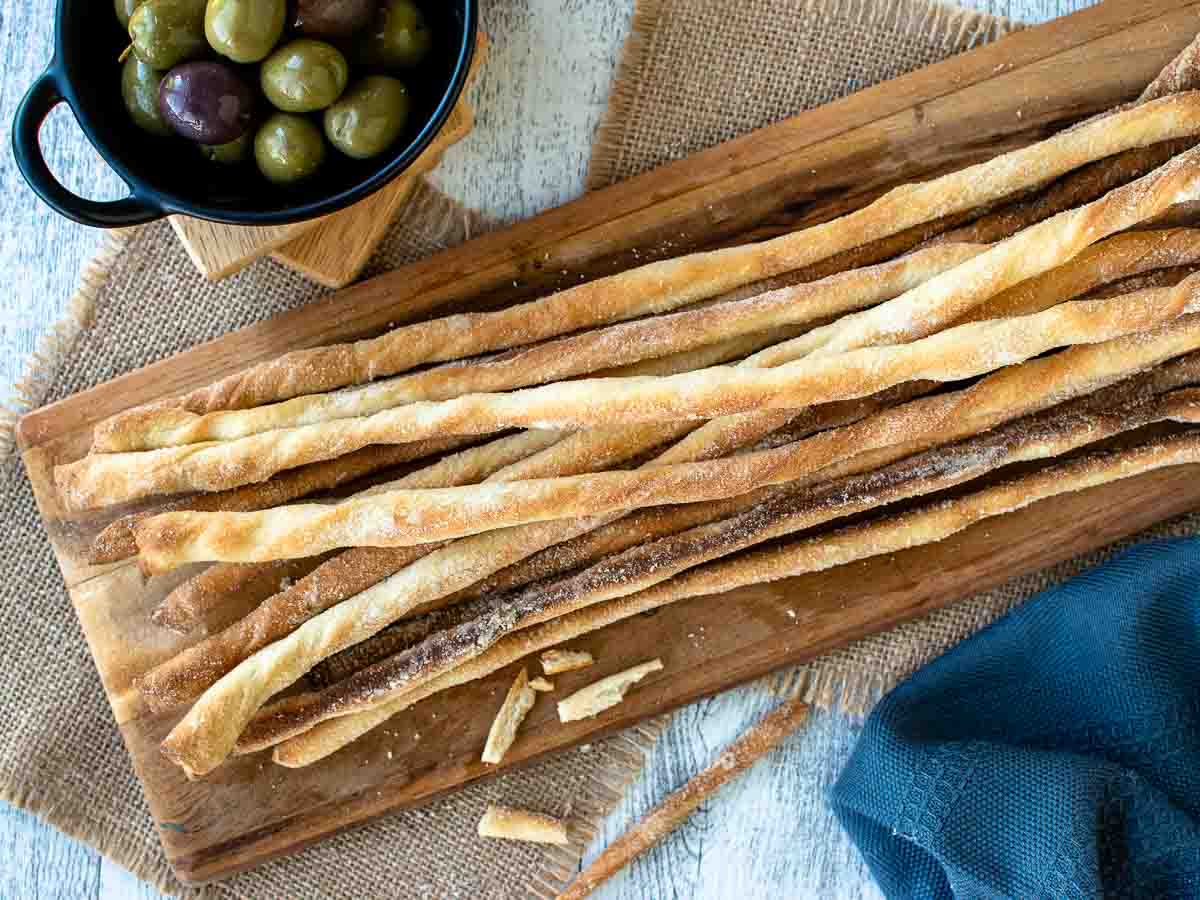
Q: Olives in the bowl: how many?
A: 11